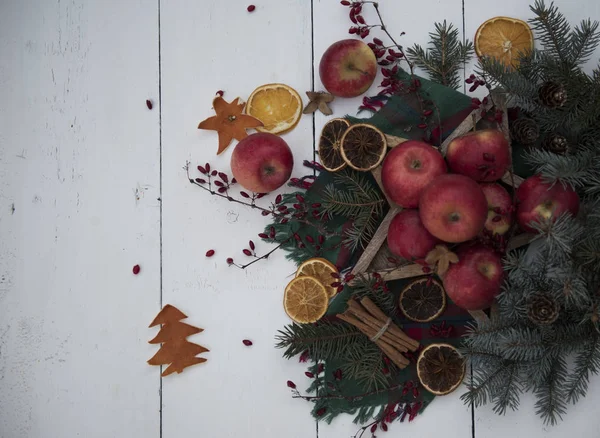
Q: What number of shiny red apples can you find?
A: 9